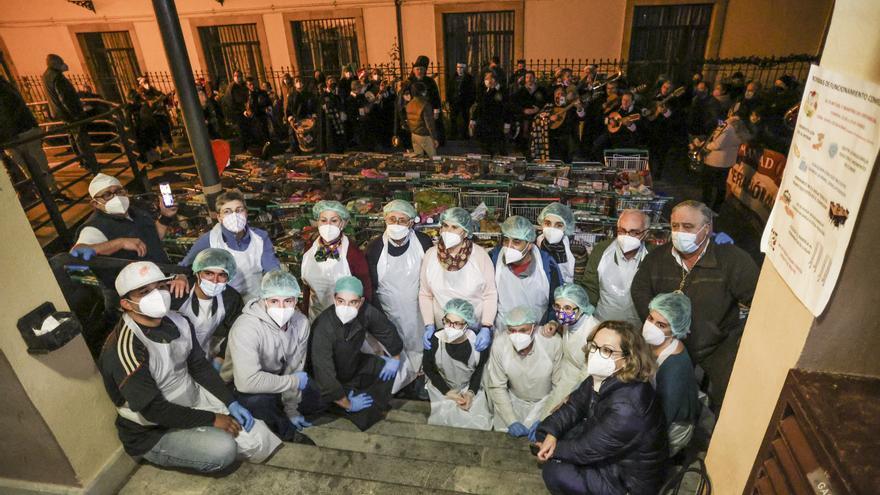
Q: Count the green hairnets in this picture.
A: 12